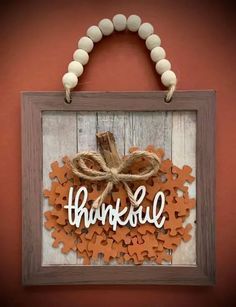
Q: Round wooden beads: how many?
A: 13